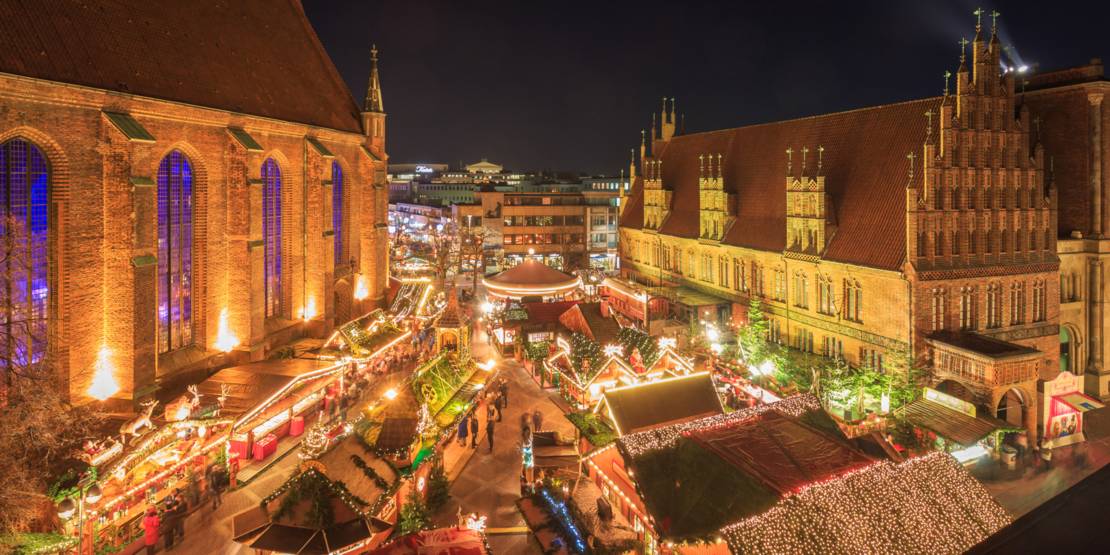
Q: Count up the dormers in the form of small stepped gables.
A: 3